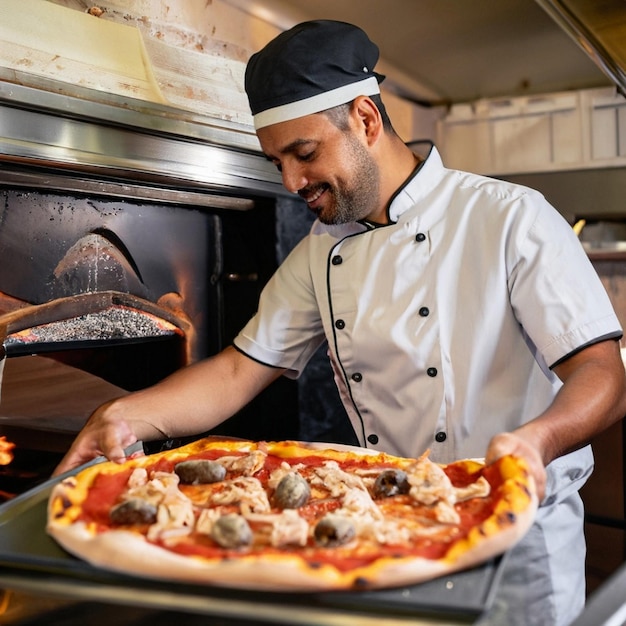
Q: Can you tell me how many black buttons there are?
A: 8